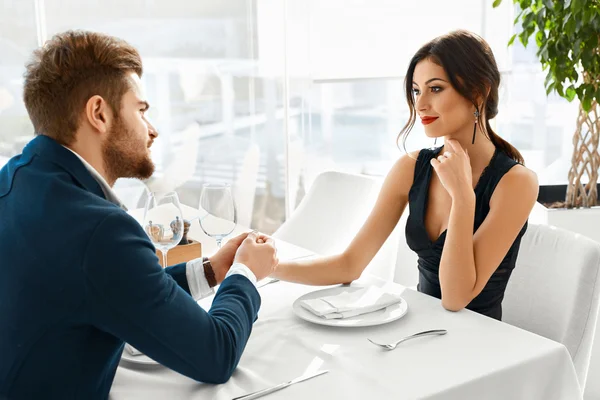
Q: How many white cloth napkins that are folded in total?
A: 1